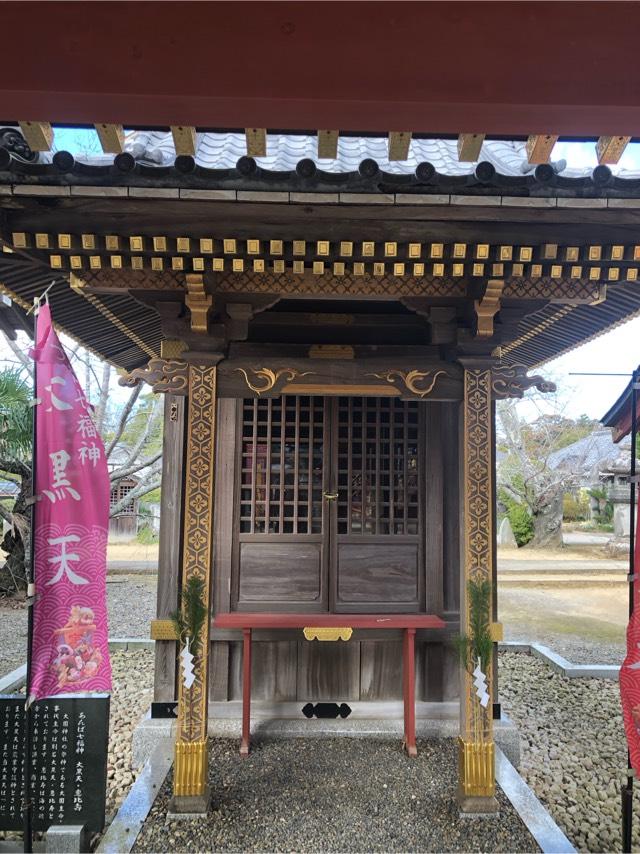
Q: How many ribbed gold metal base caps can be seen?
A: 2